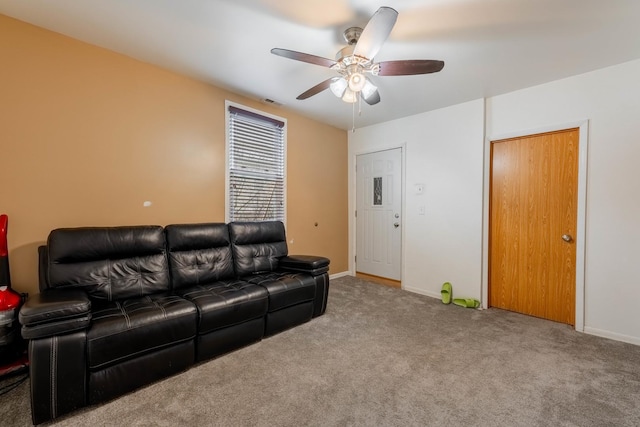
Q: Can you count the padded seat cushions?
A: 3